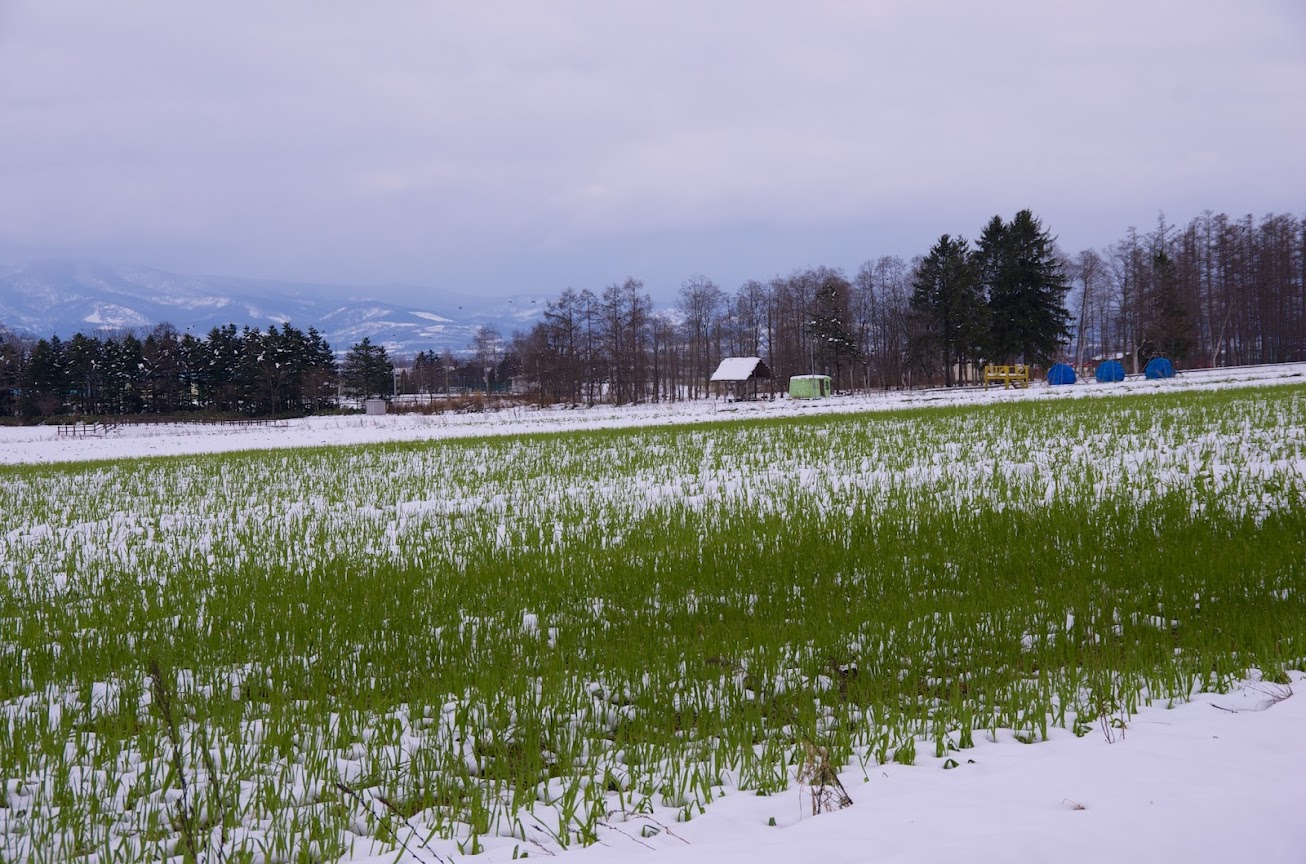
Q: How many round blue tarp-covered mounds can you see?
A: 3